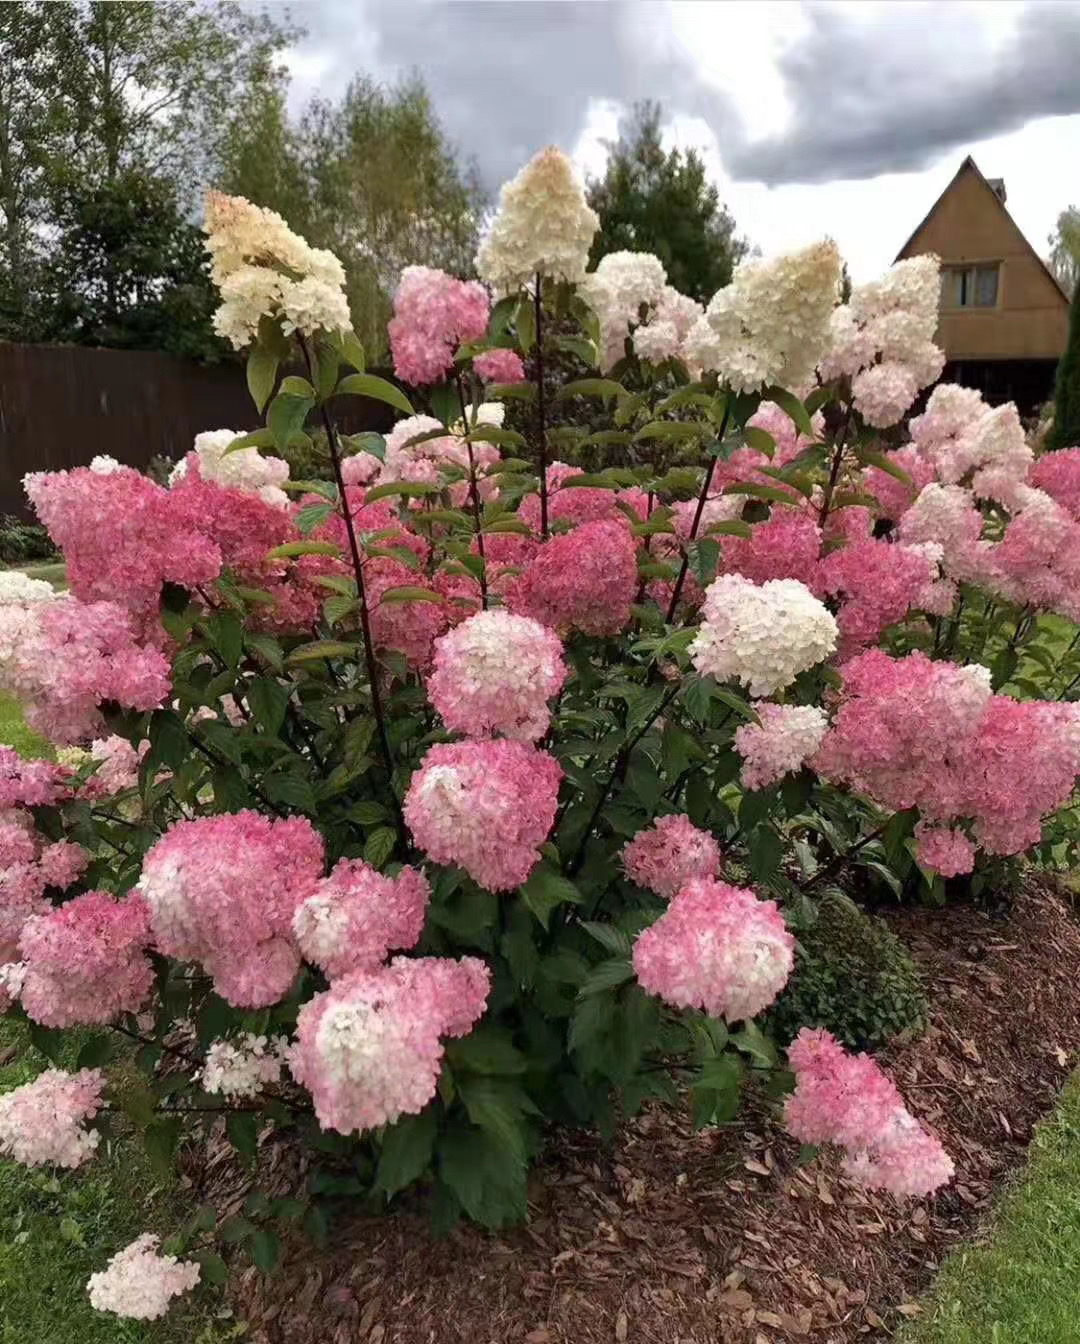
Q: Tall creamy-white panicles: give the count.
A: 3